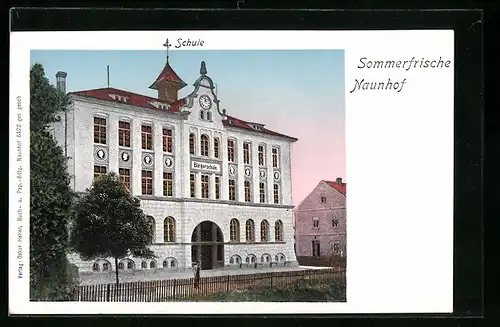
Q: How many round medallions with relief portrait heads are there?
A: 8